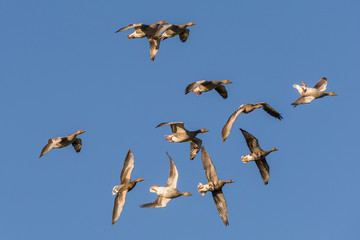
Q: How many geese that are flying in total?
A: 11